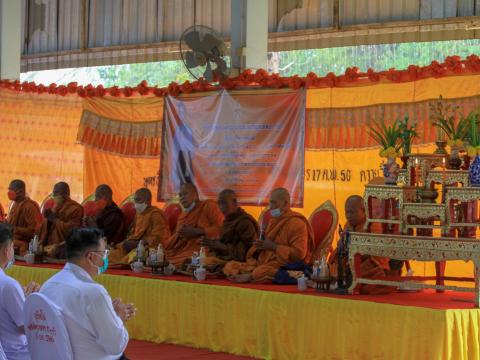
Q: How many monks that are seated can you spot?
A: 8